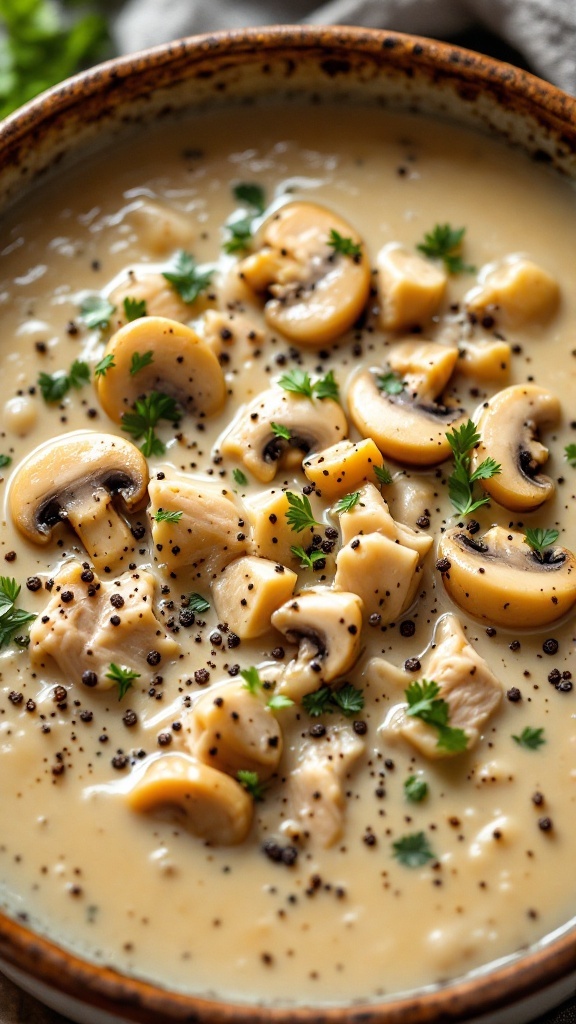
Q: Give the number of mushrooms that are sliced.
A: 9